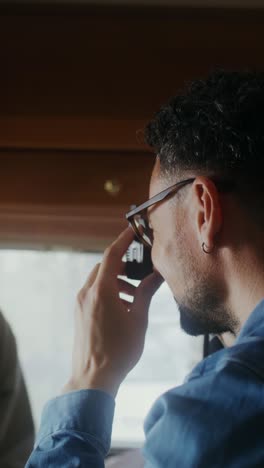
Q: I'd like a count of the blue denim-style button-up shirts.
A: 1